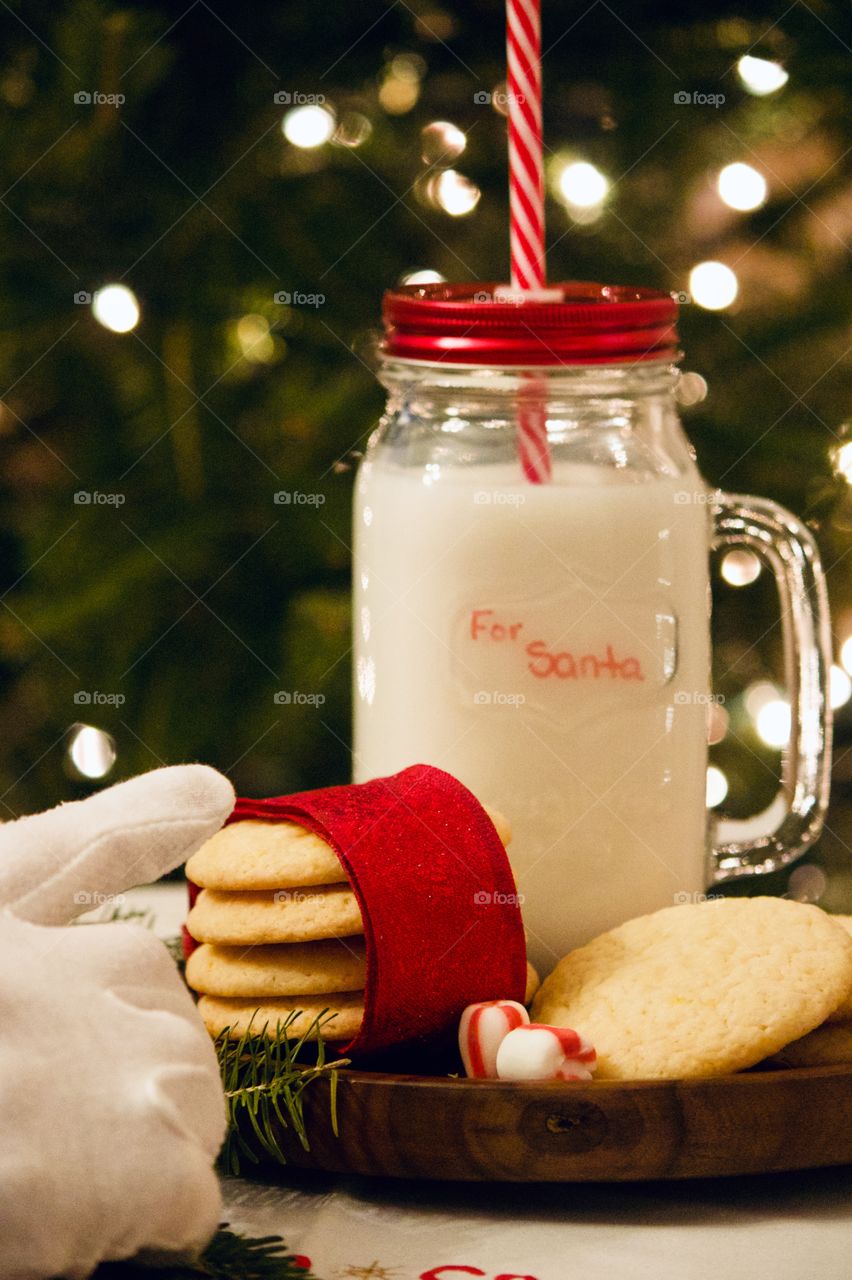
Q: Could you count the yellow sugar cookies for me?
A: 7